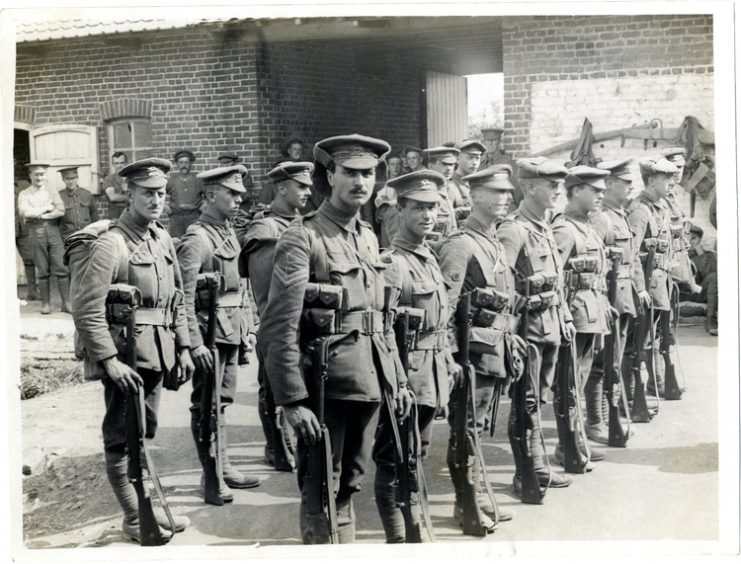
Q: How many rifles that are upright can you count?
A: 11